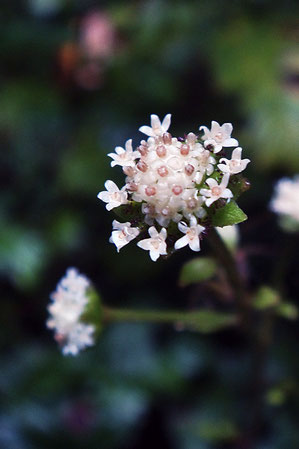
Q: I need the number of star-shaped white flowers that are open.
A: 9